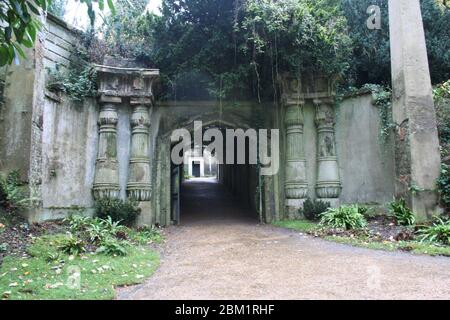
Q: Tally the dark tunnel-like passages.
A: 1